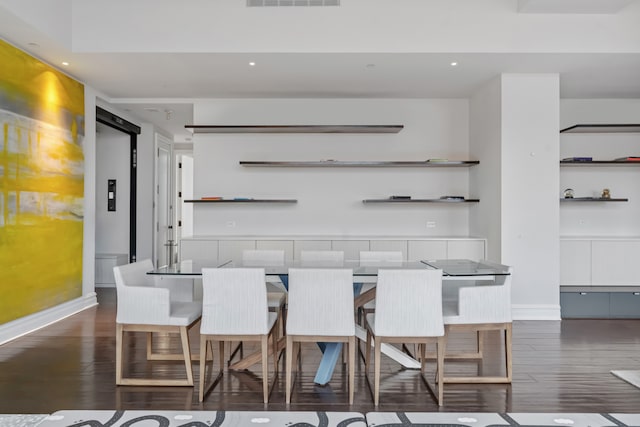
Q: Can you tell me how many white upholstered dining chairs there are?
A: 8